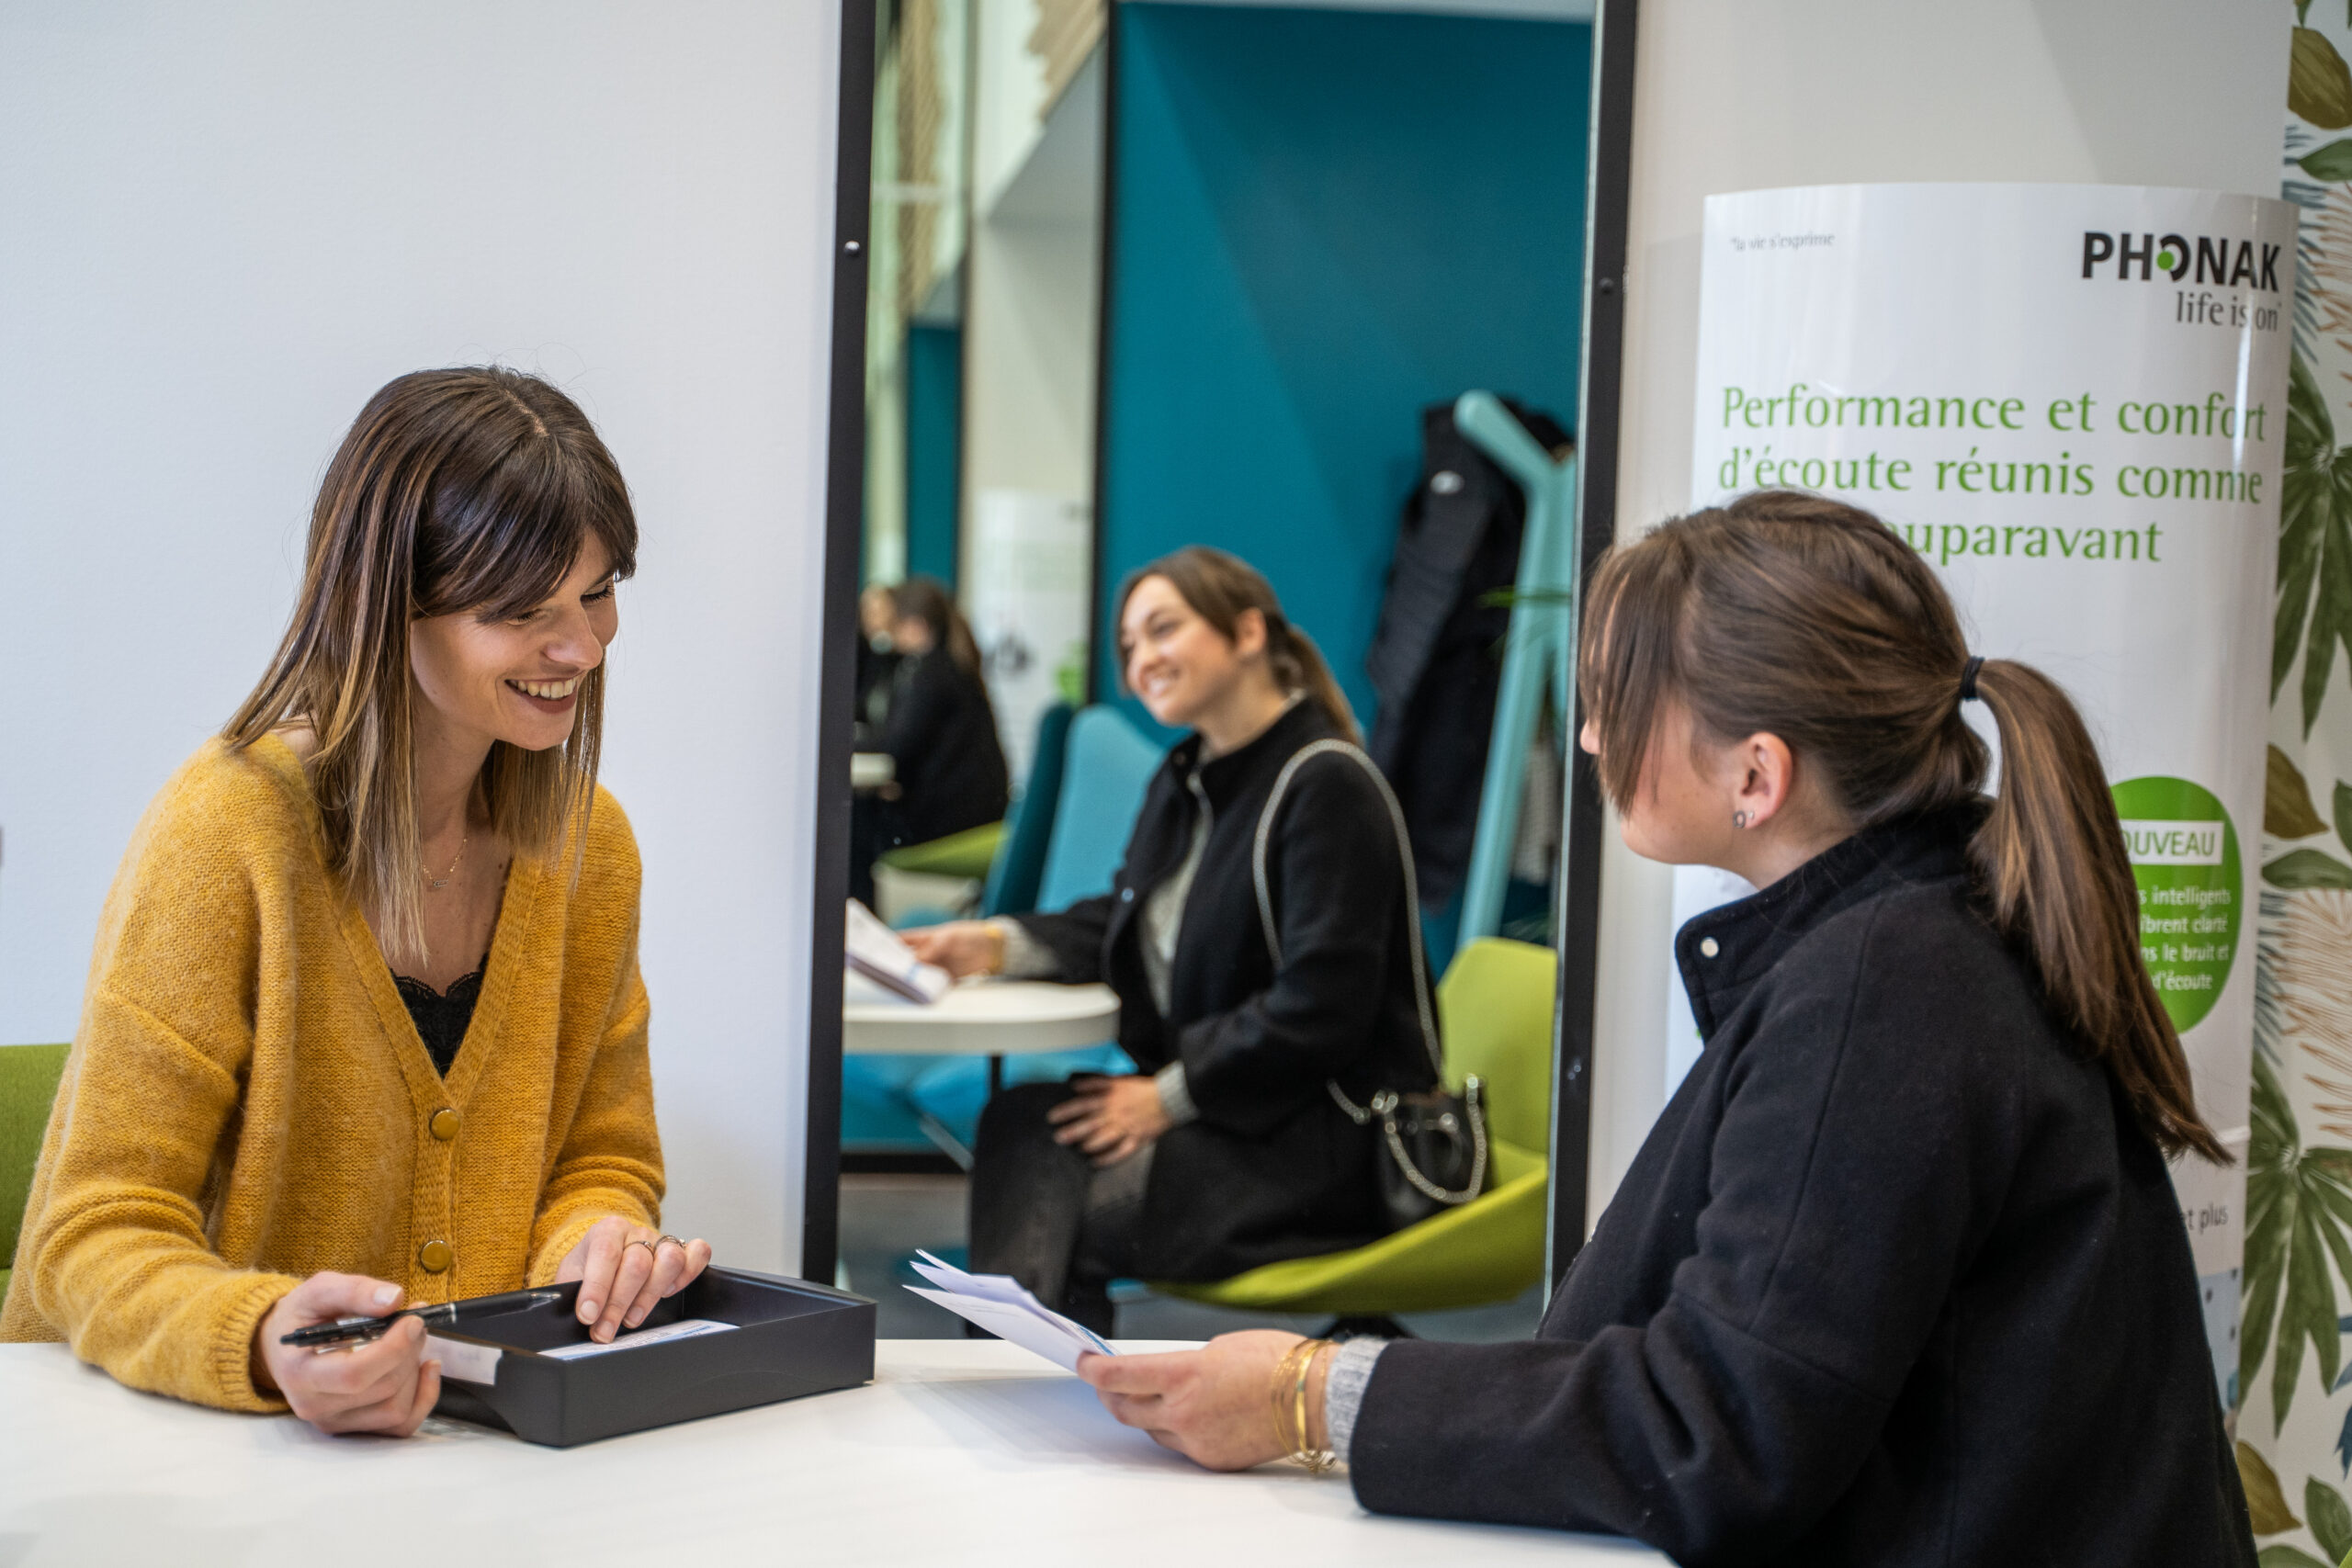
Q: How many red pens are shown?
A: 0